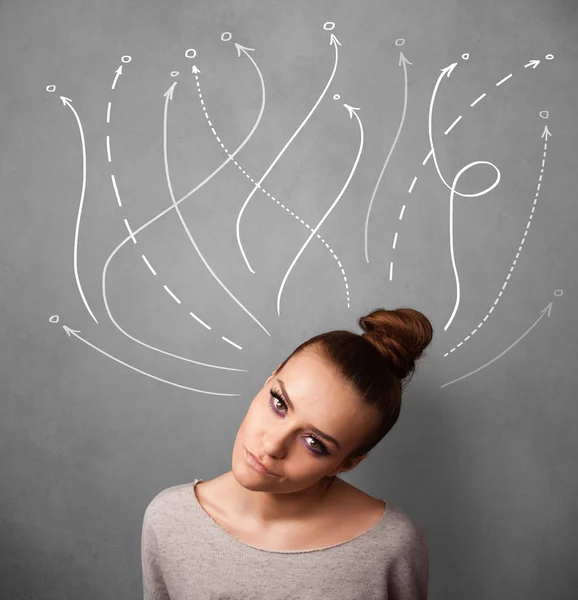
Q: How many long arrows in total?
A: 13